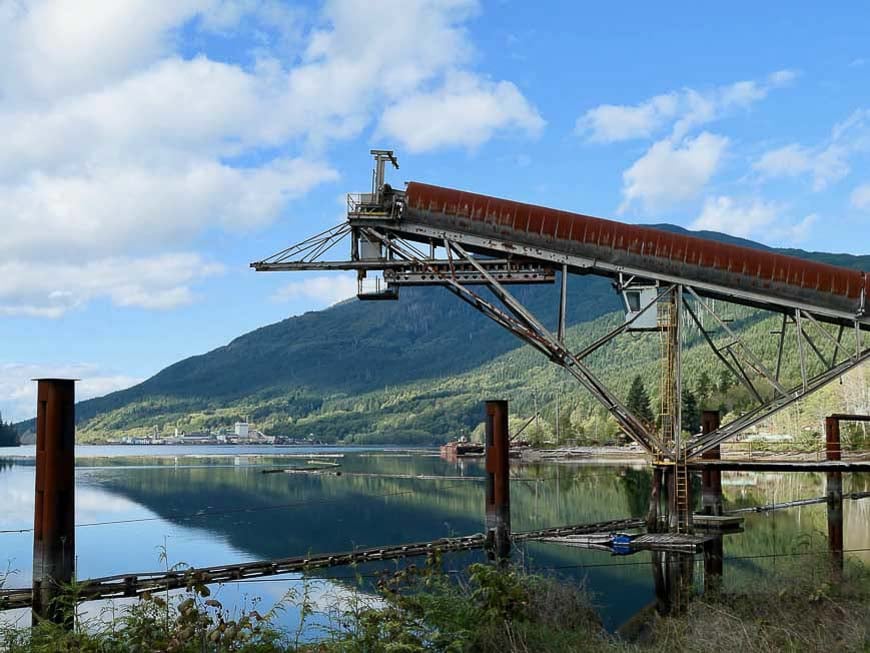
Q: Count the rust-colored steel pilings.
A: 4